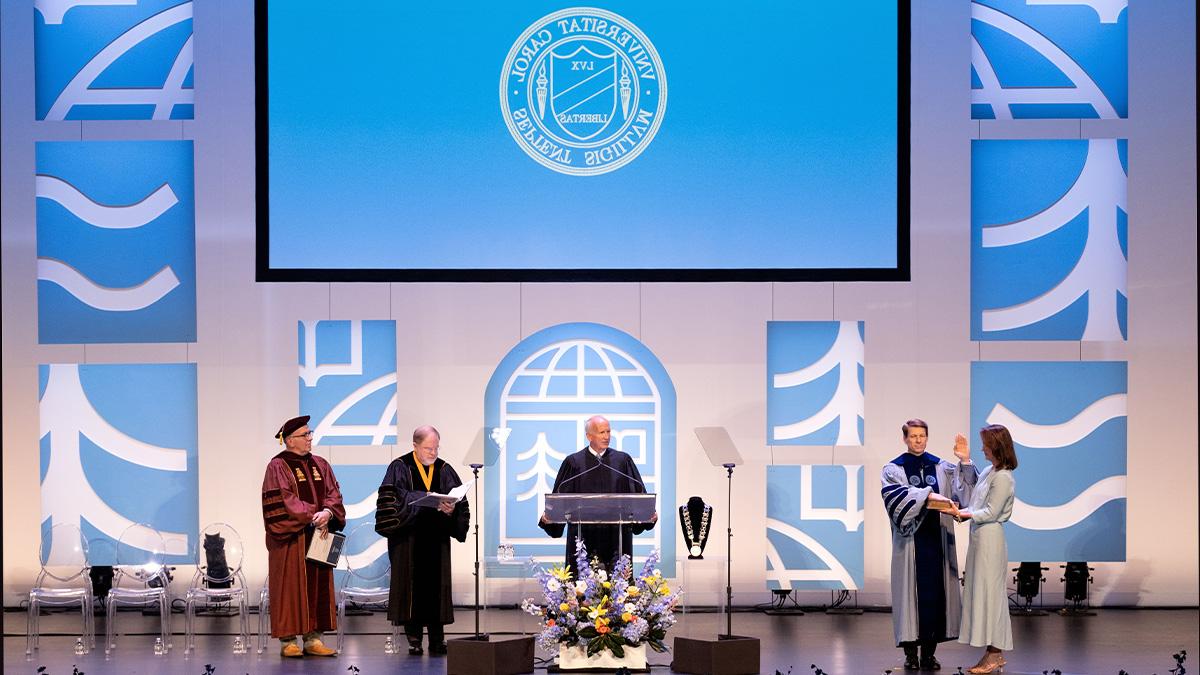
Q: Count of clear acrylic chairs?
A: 5